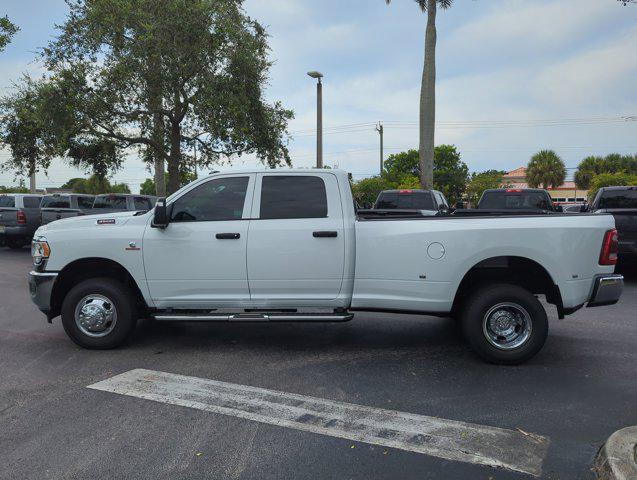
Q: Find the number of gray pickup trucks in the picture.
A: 3